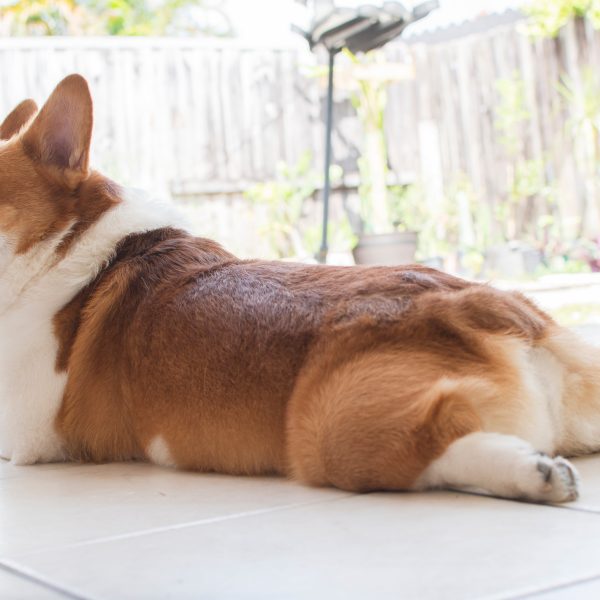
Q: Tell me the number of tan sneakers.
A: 0